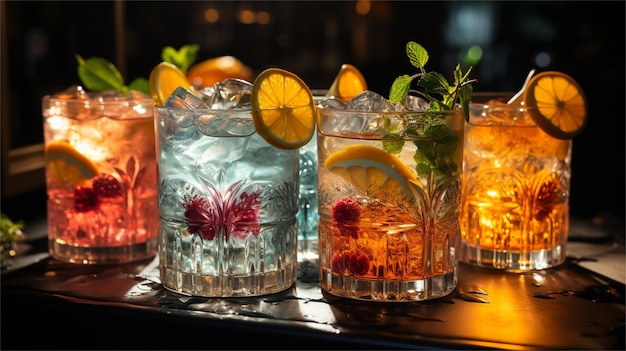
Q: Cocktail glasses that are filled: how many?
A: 5